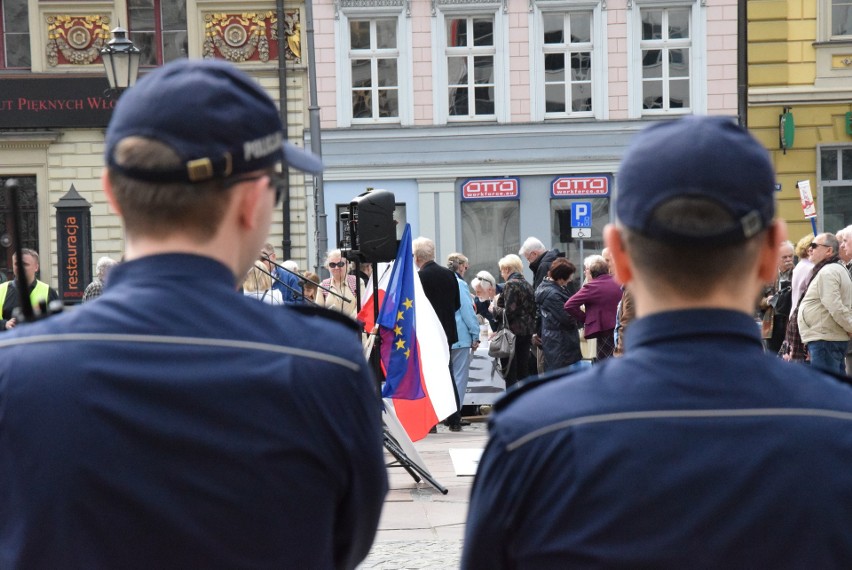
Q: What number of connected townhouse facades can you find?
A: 3